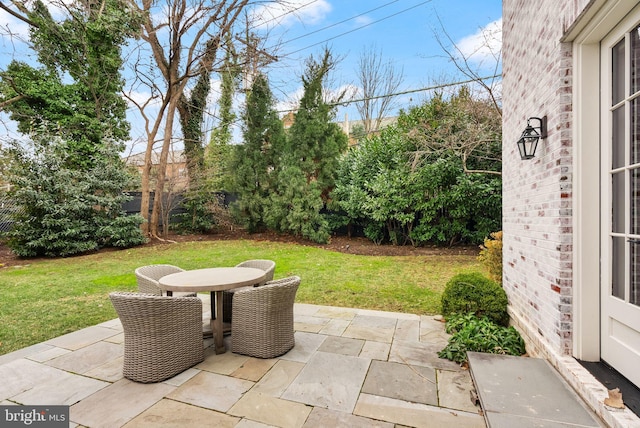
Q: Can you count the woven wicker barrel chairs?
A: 4